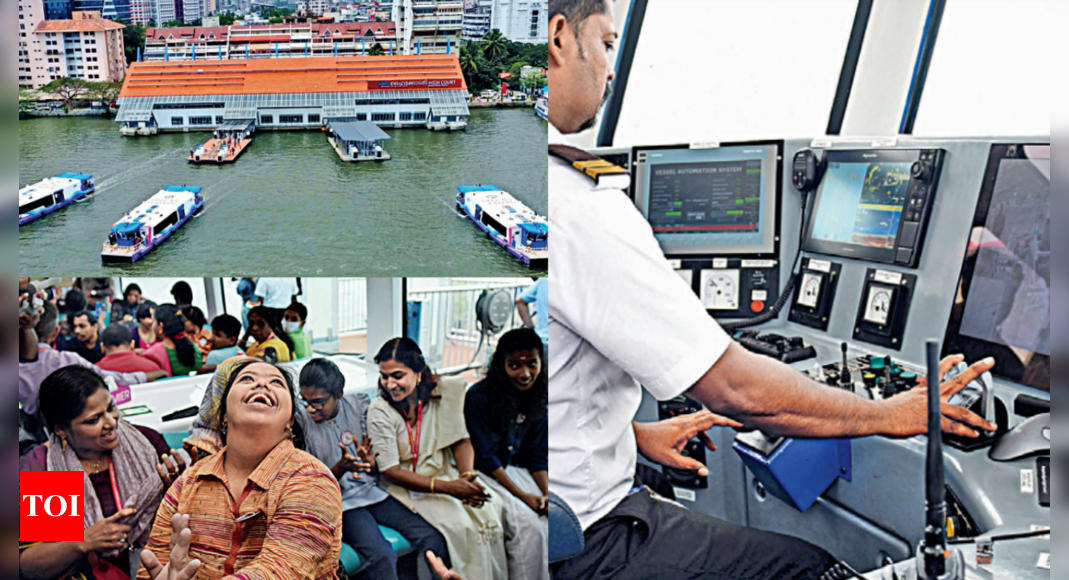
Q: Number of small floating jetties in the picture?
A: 2